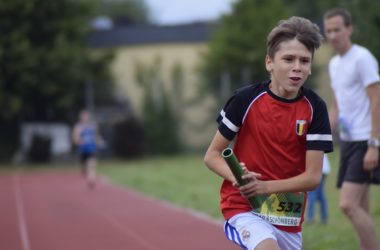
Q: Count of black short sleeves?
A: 2